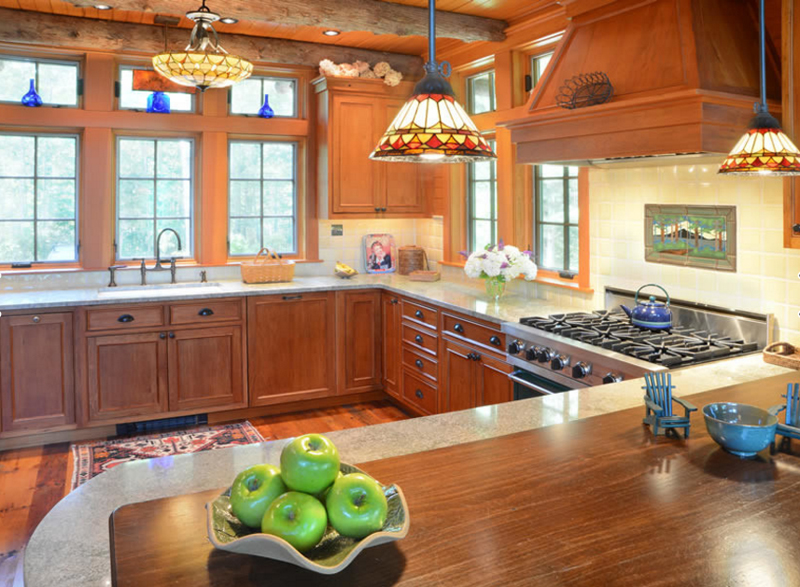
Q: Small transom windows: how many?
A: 5